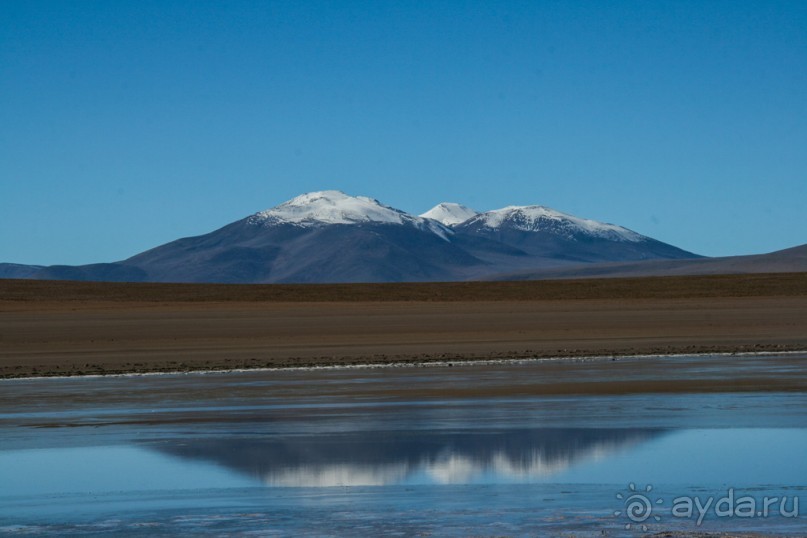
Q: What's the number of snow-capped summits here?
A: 3